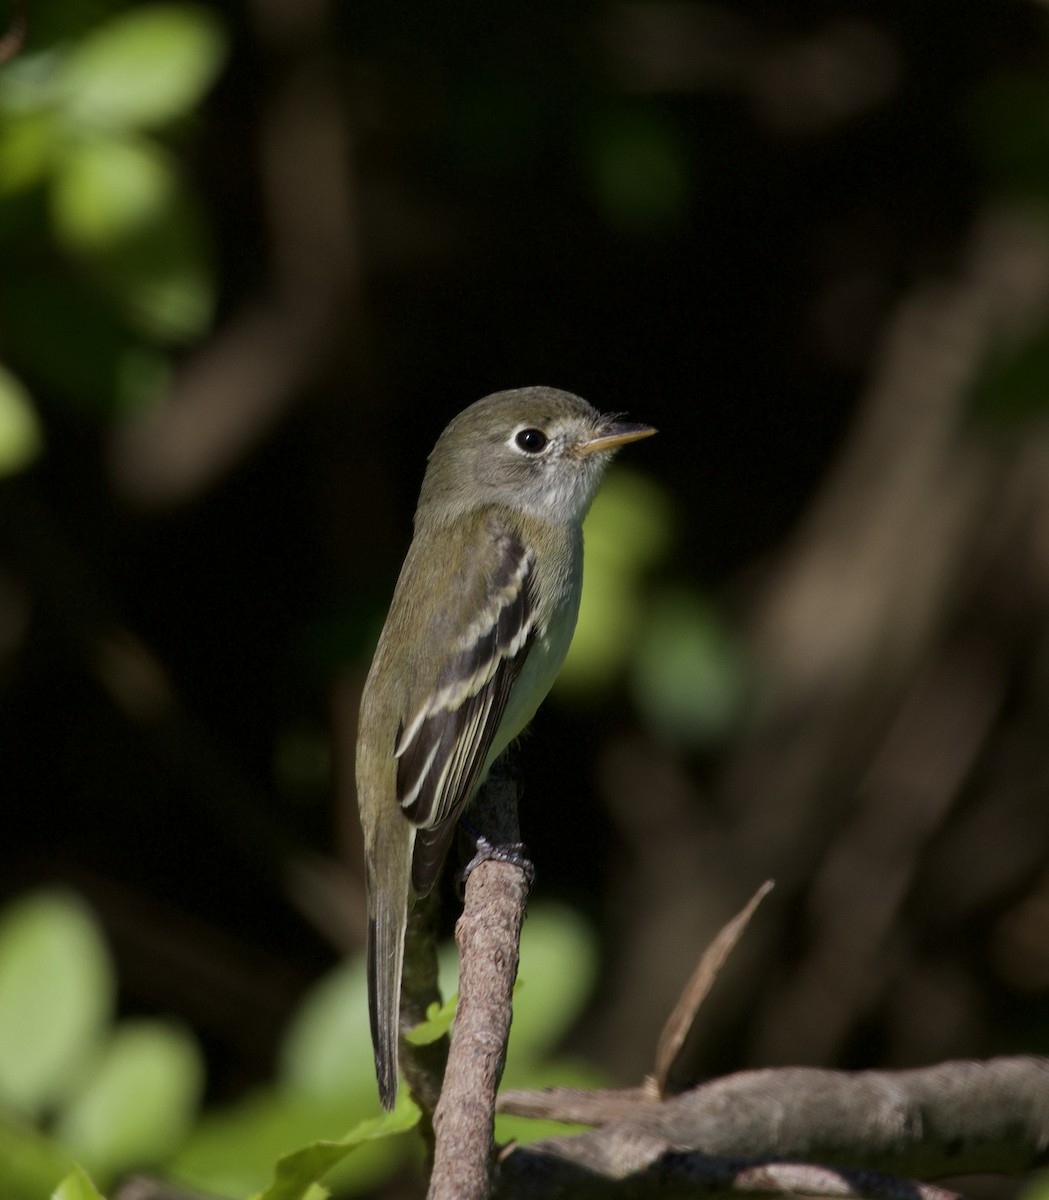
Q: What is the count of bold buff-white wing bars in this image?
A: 2